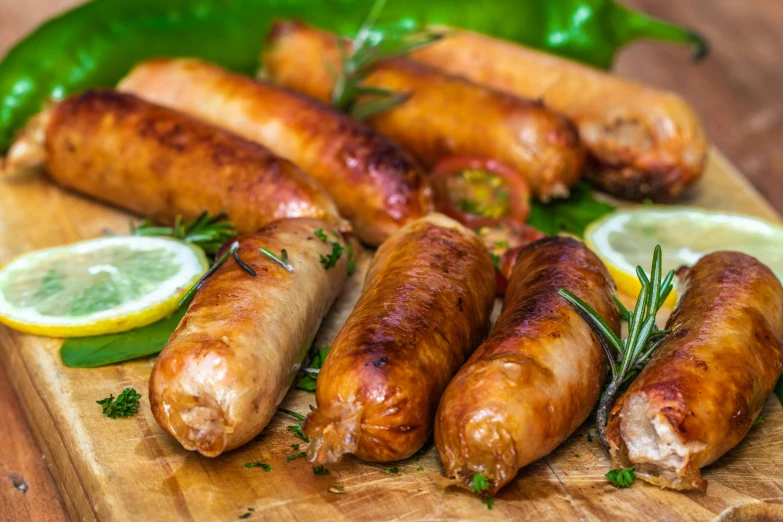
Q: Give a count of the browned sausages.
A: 8